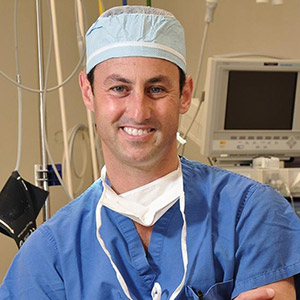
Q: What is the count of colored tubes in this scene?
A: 3